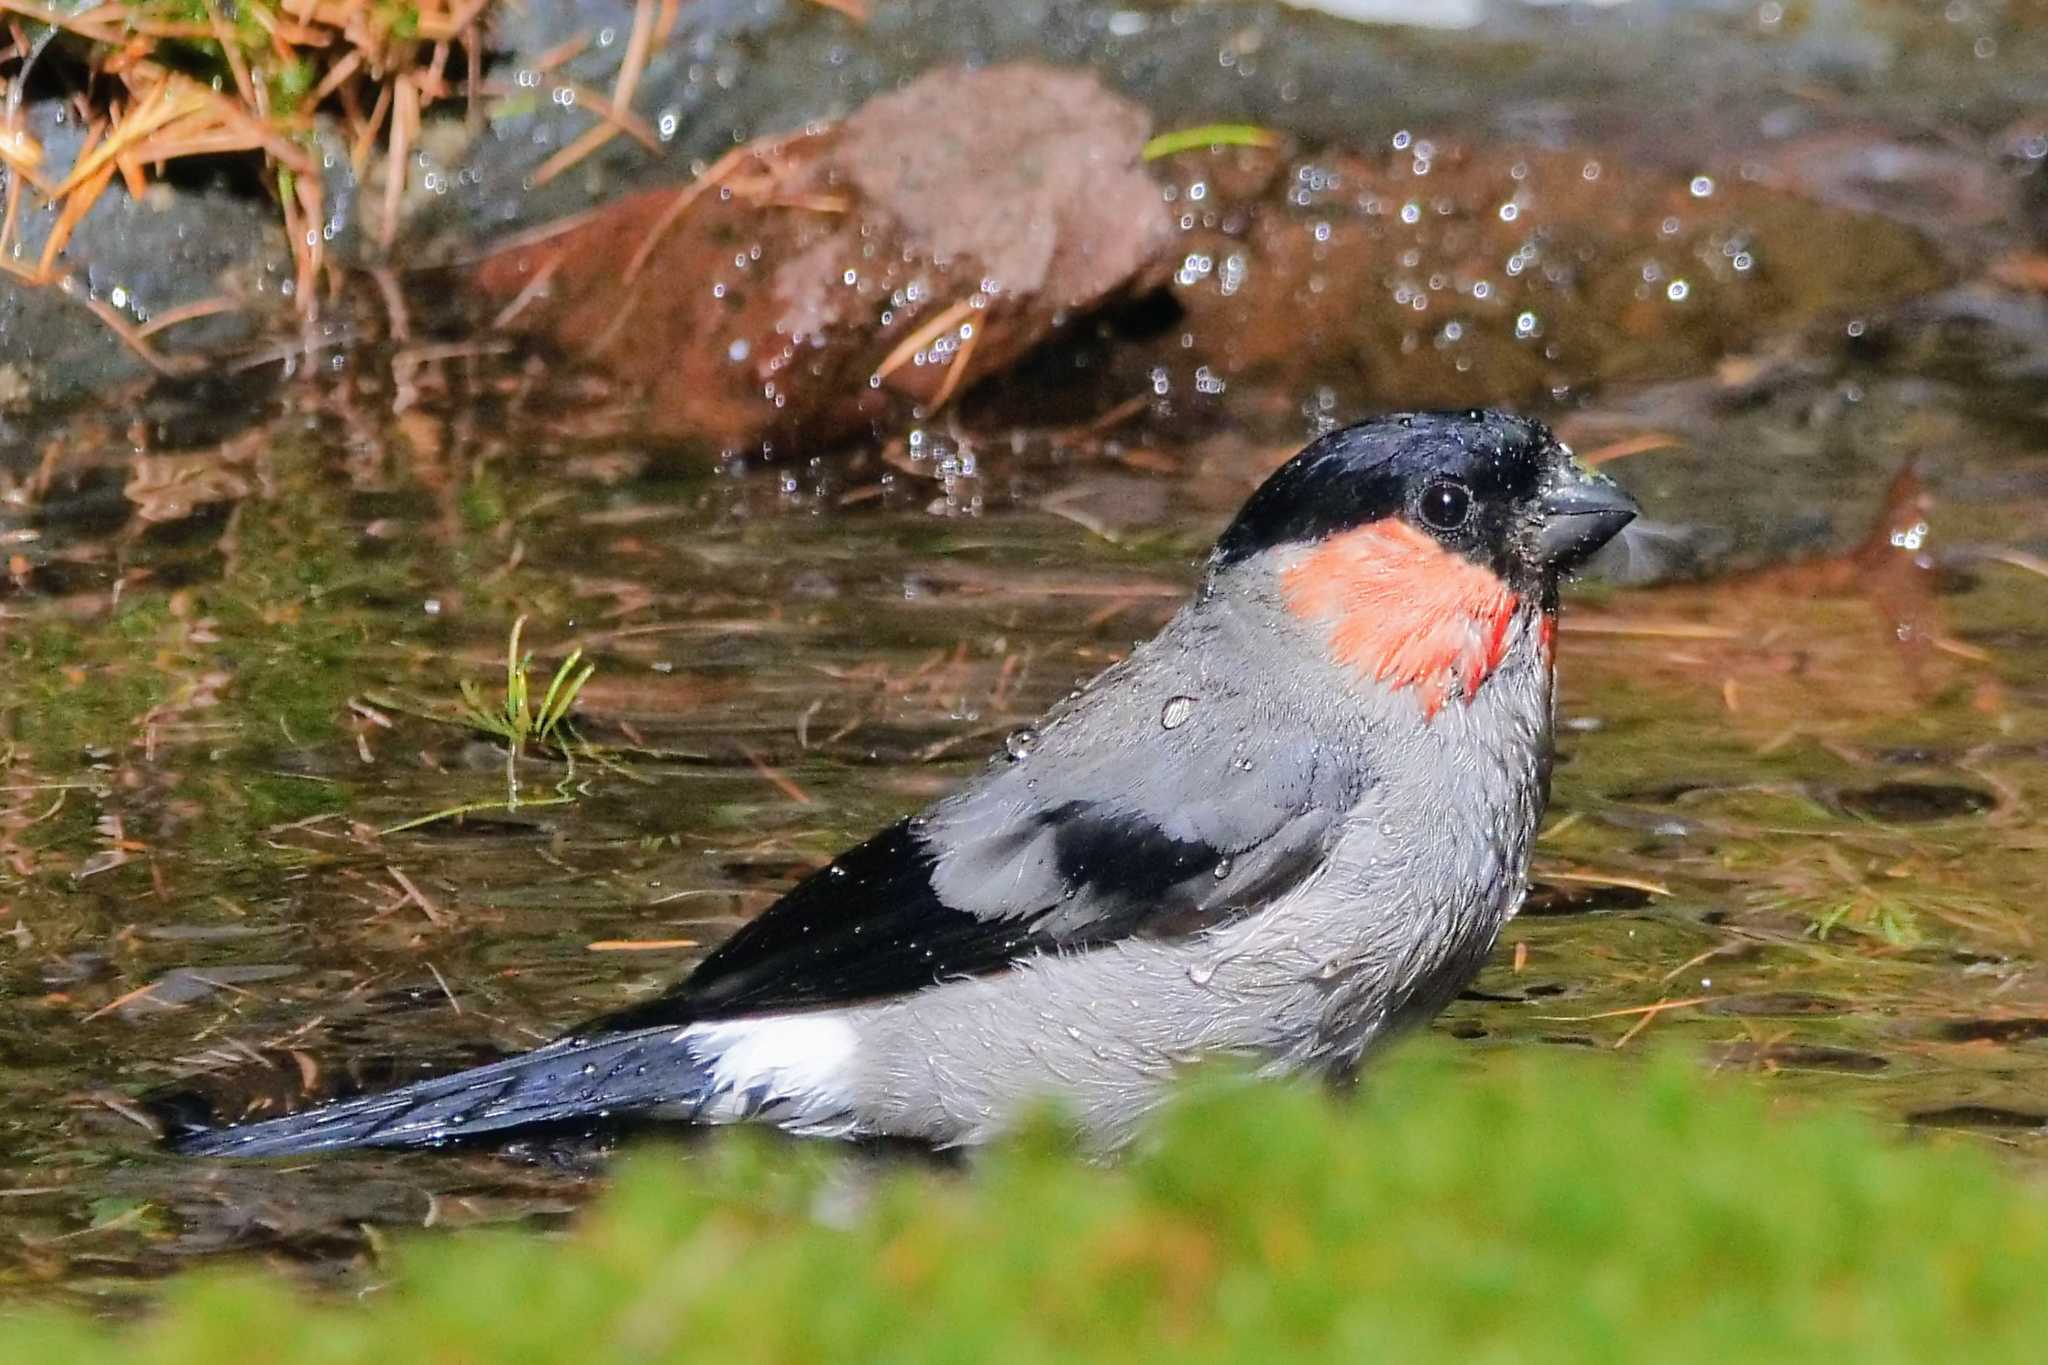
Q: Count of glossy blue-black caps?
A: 1